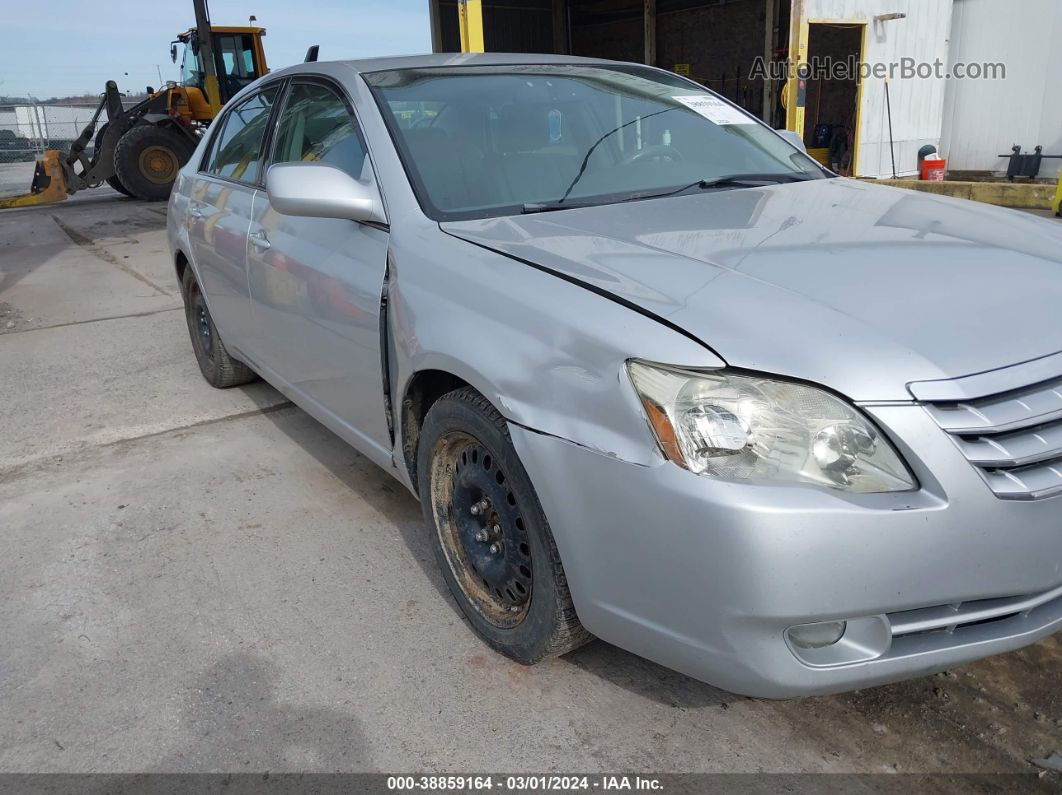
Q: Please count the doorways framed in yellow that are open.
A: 1